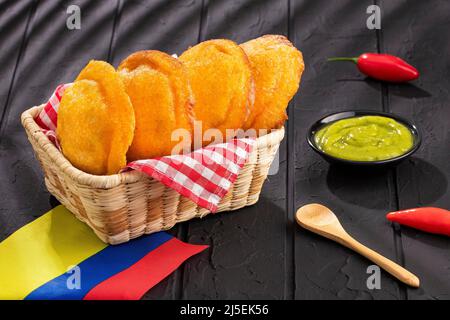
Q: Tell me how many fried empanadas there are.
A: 4